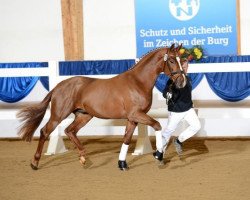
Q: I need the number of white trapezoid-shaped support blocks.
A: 2